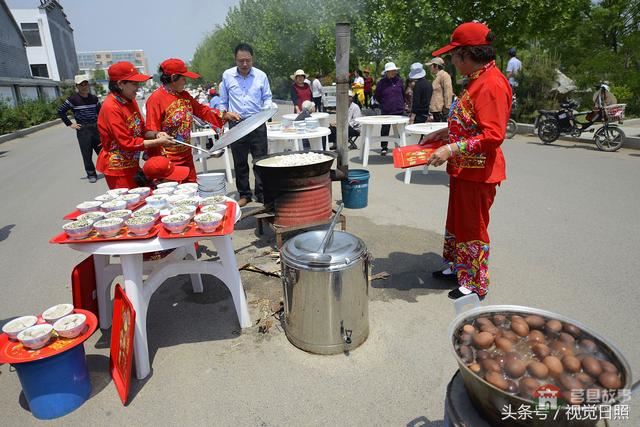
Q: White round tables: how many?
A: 6